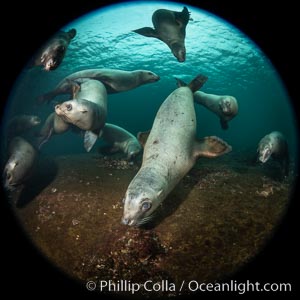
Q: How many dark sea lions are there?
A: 2